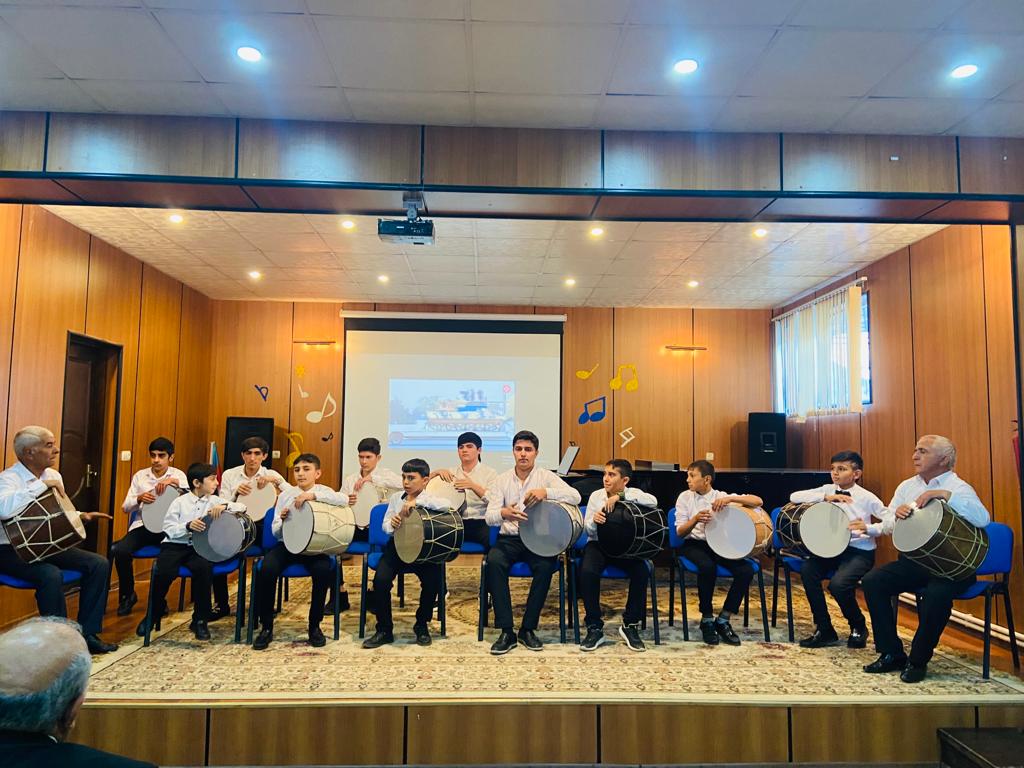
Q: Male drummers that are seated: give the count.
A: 13